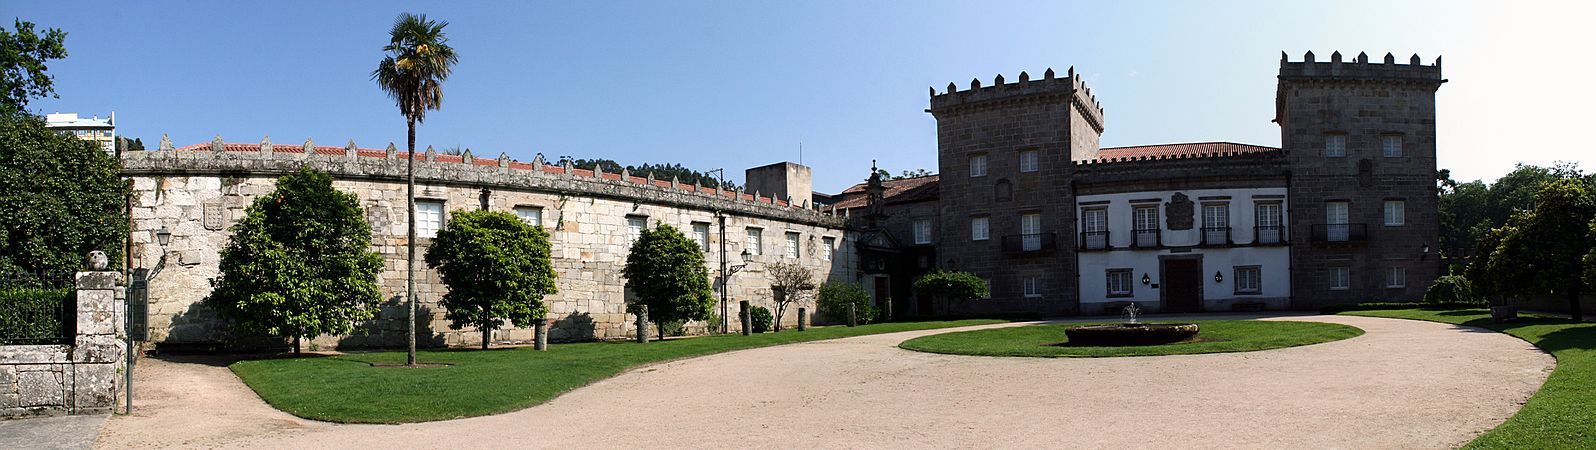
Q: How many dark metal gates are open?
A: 1